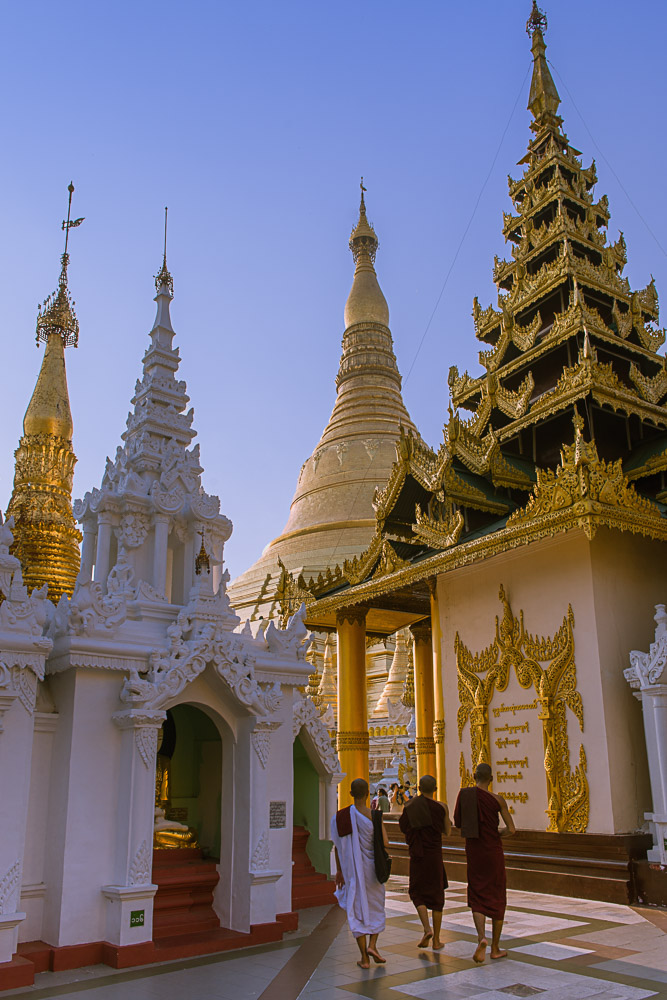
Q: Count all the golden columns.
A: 3